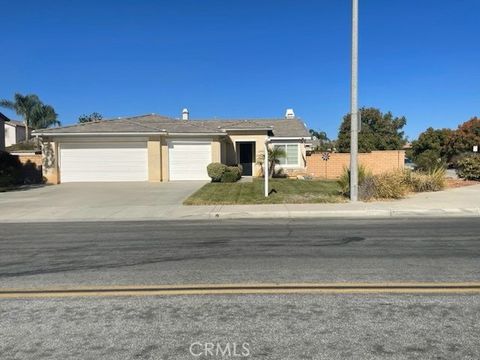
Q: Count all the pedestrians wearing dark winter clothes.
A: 0